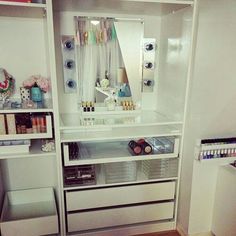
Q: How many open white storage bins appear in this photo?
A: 1